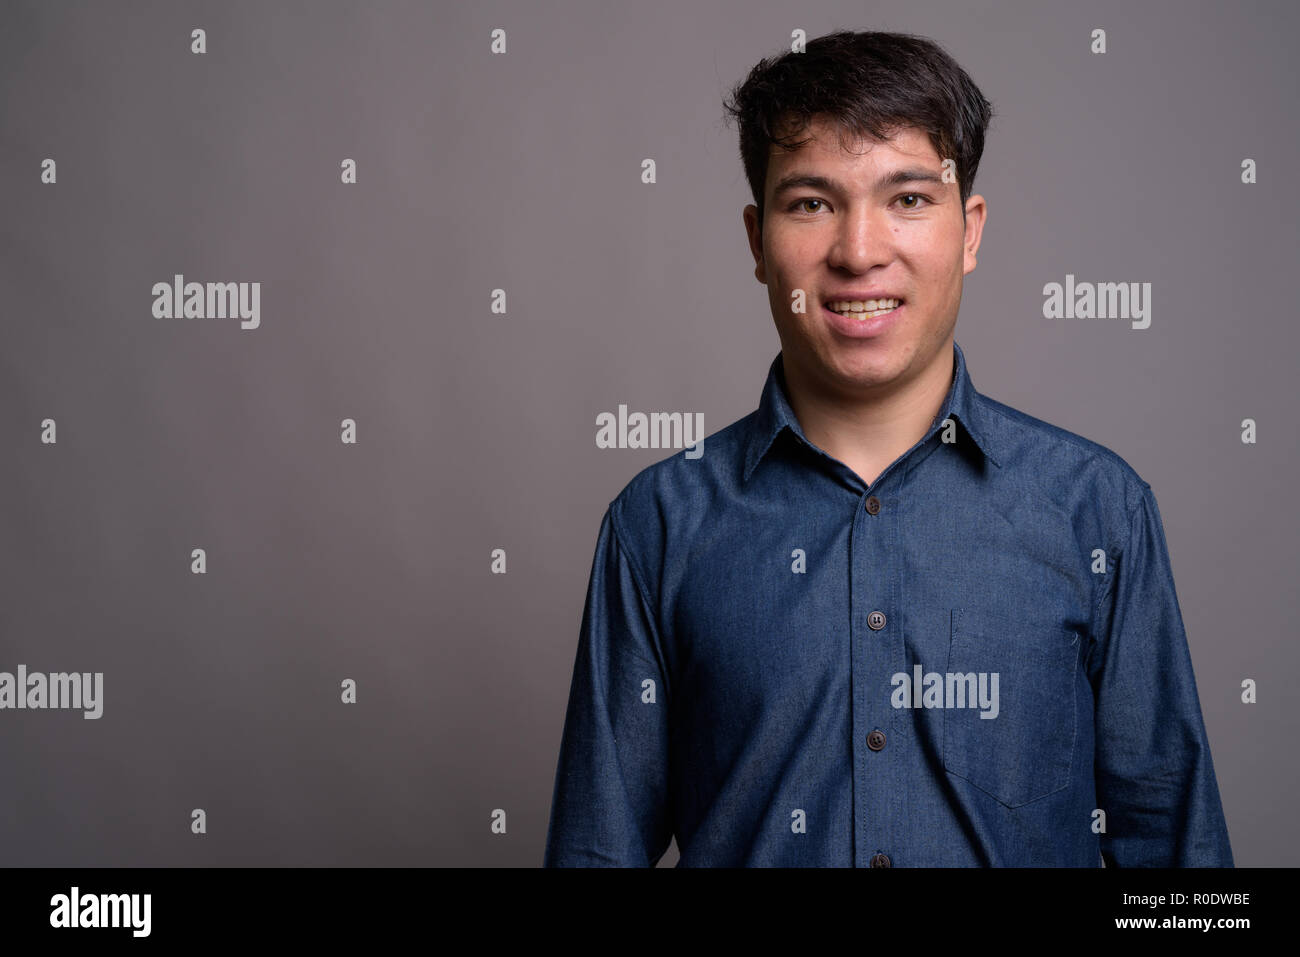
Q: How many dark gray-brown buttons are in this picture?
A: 4